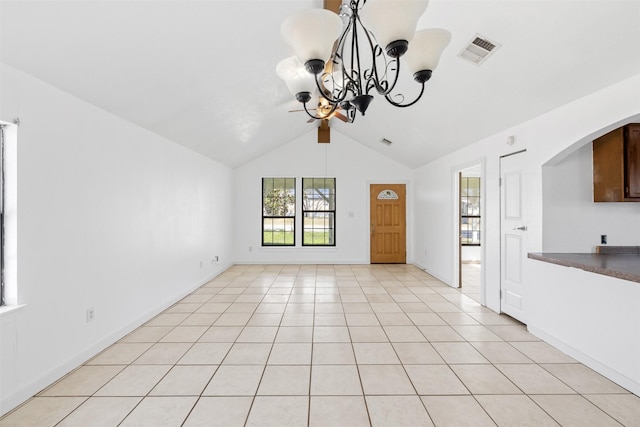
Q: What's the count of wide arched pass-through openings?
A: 1